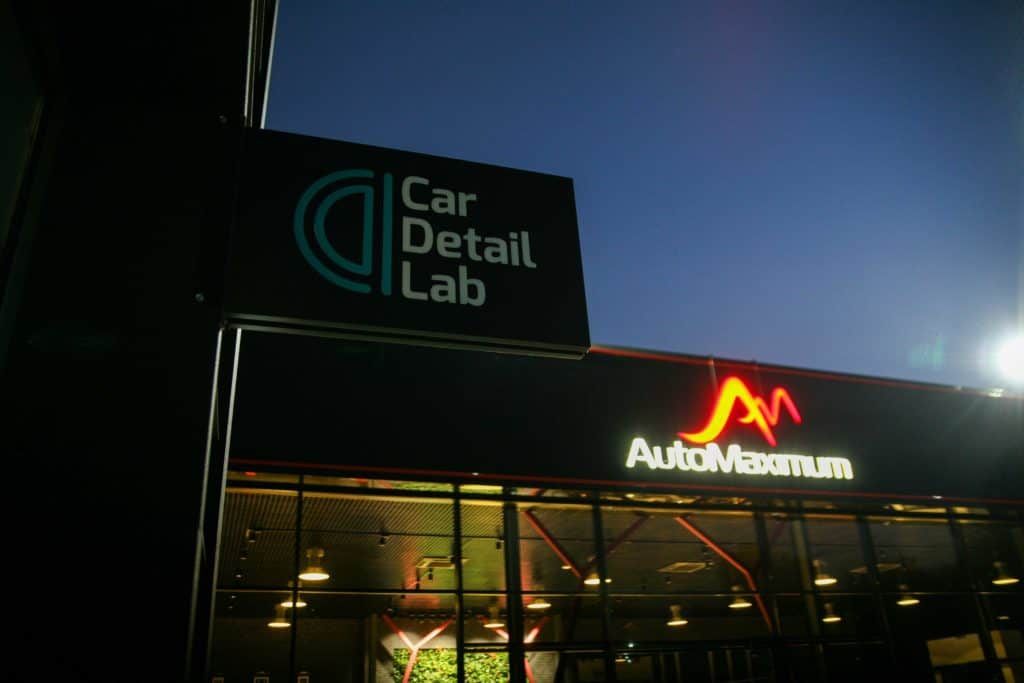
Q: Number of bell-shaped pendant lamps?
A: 12